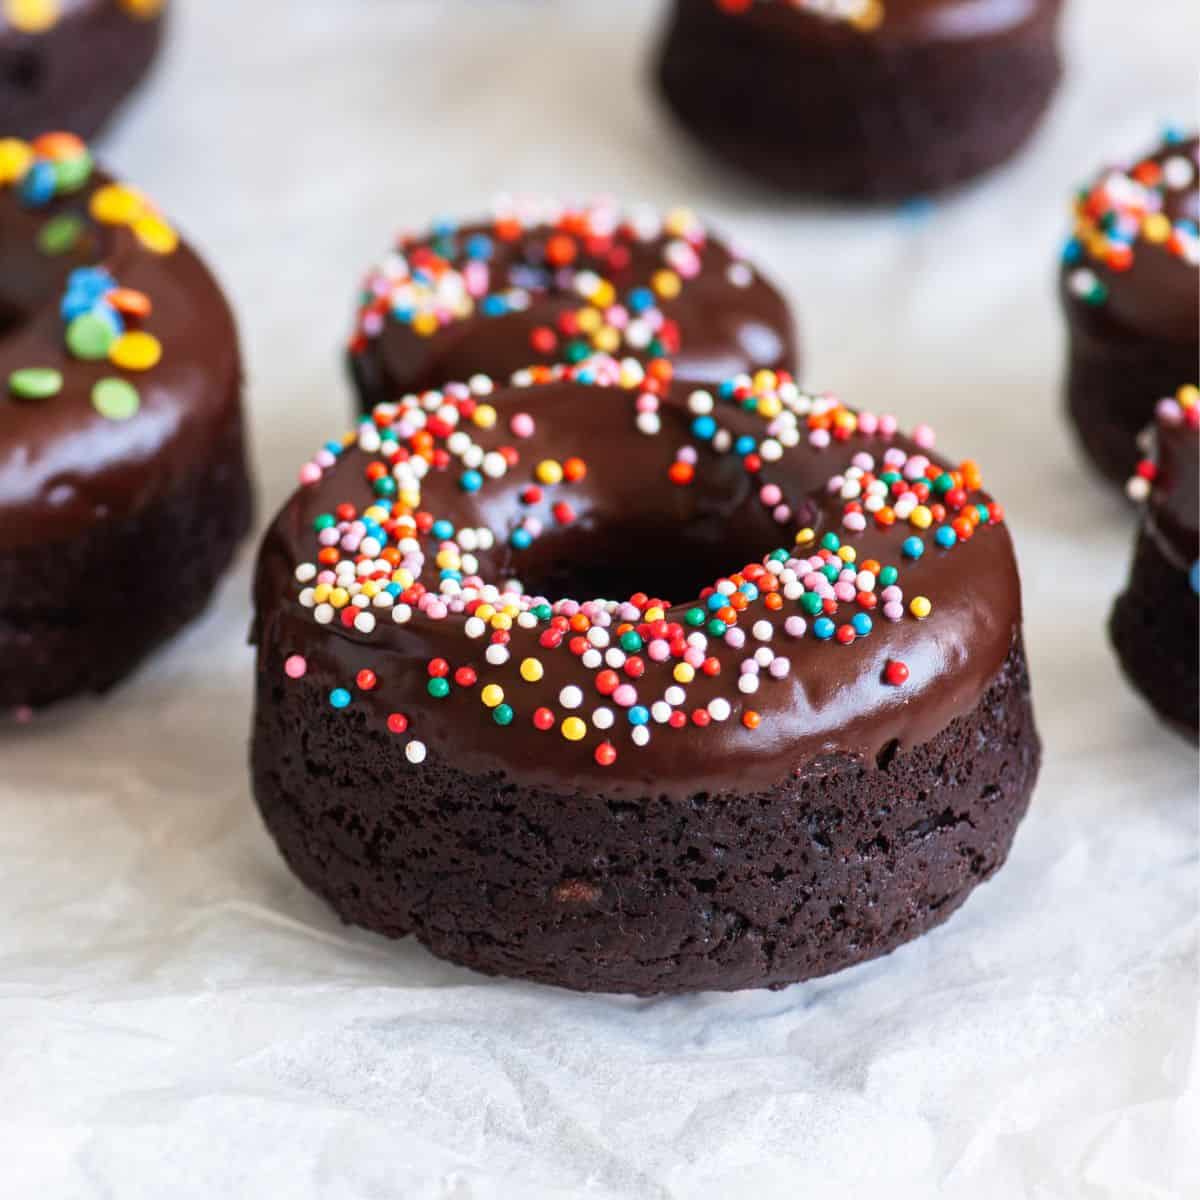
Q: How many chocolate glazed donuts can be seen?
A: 7